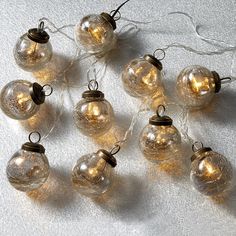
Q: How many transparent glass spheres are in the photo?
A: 10